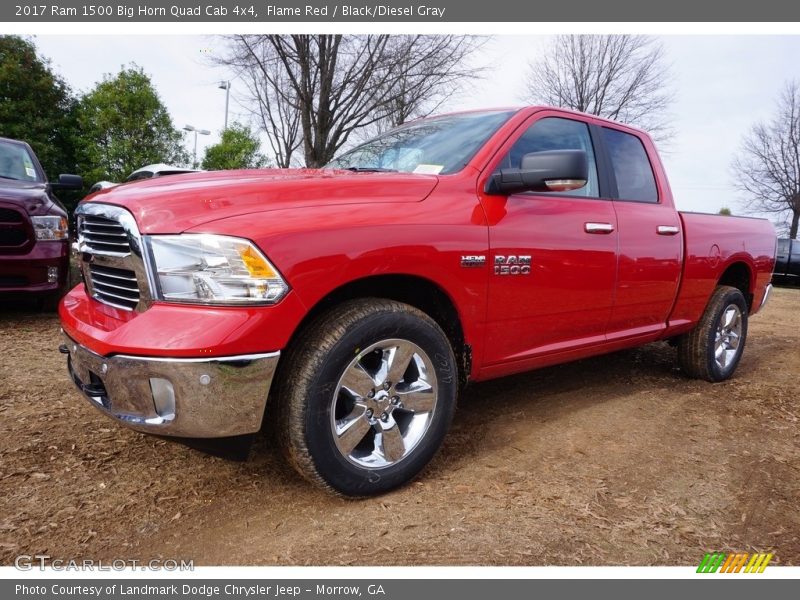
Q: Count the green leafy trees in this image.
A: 3